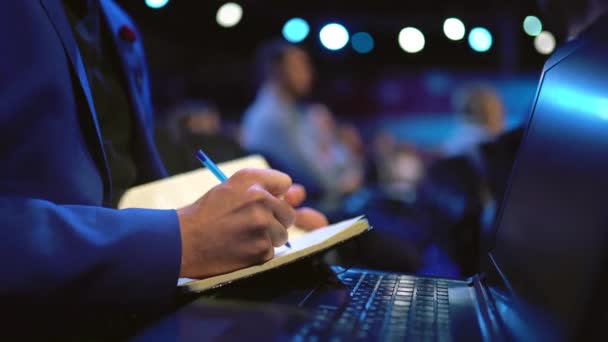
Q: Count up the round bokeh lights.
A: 10